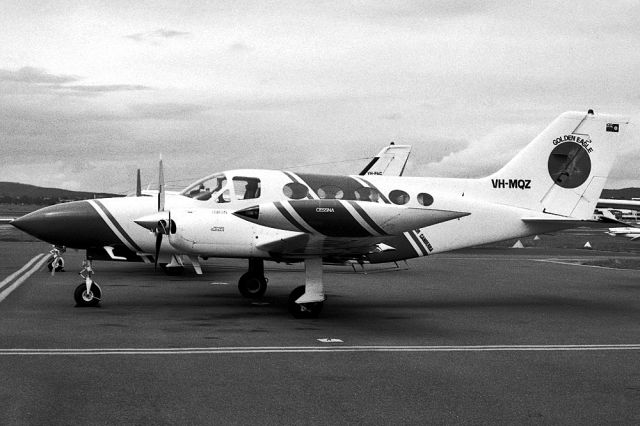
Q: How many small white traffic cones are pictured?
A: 3